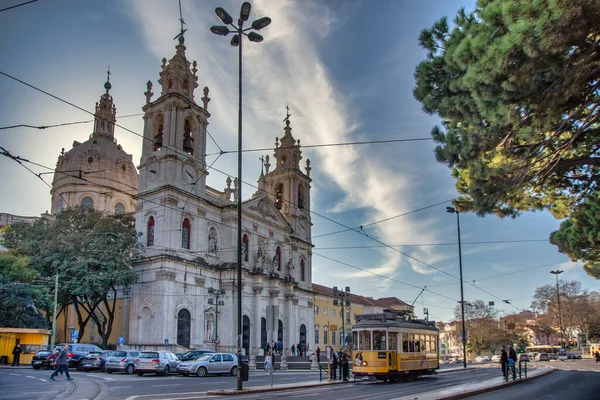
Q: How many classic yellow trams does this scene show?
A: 1